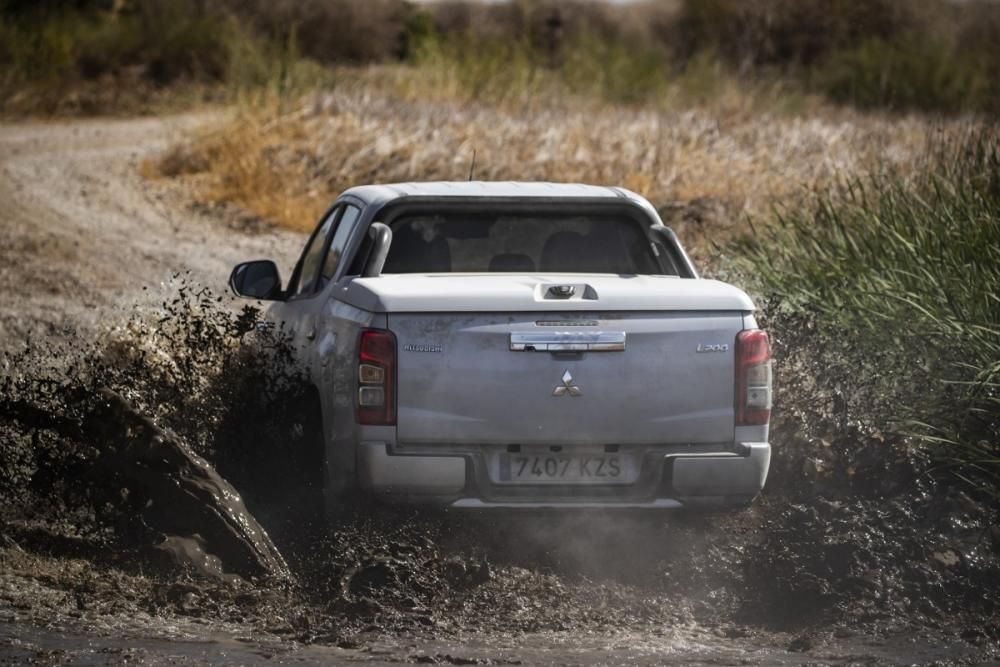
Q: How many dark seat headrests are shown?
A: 3